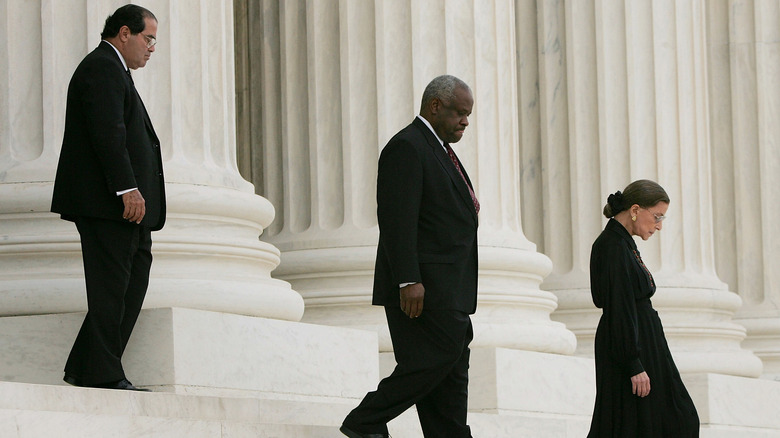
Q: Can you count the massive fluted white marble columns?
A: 4